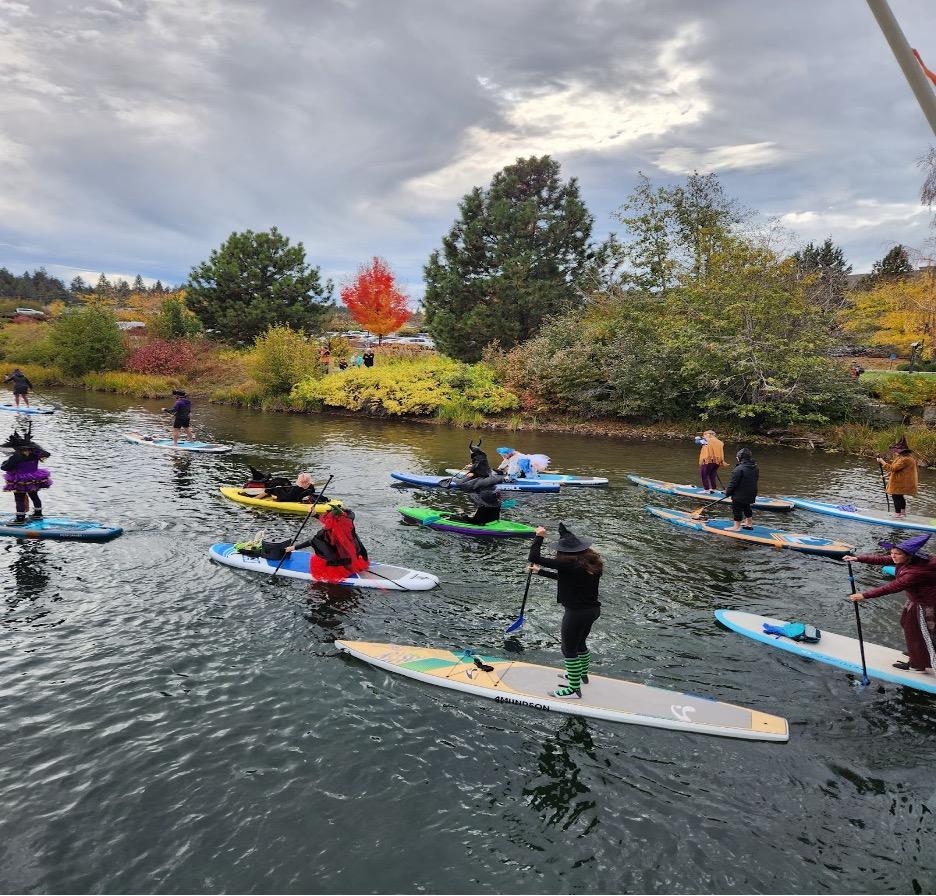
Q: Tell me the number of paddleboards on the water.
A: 11